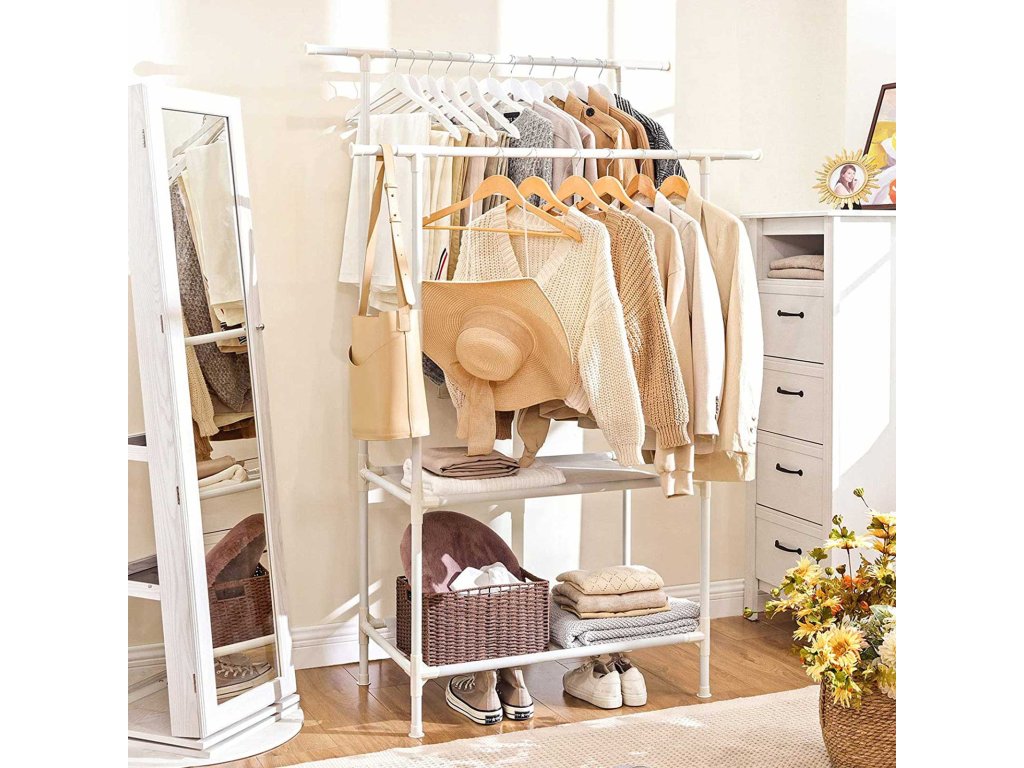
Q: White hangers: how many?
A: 11